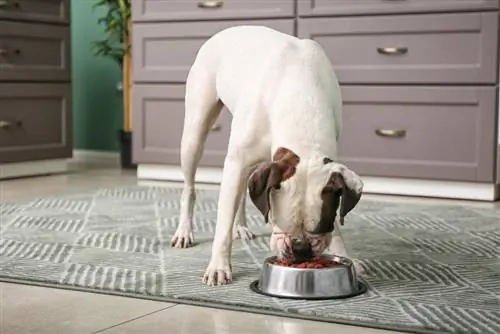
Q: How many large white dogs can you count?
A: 1